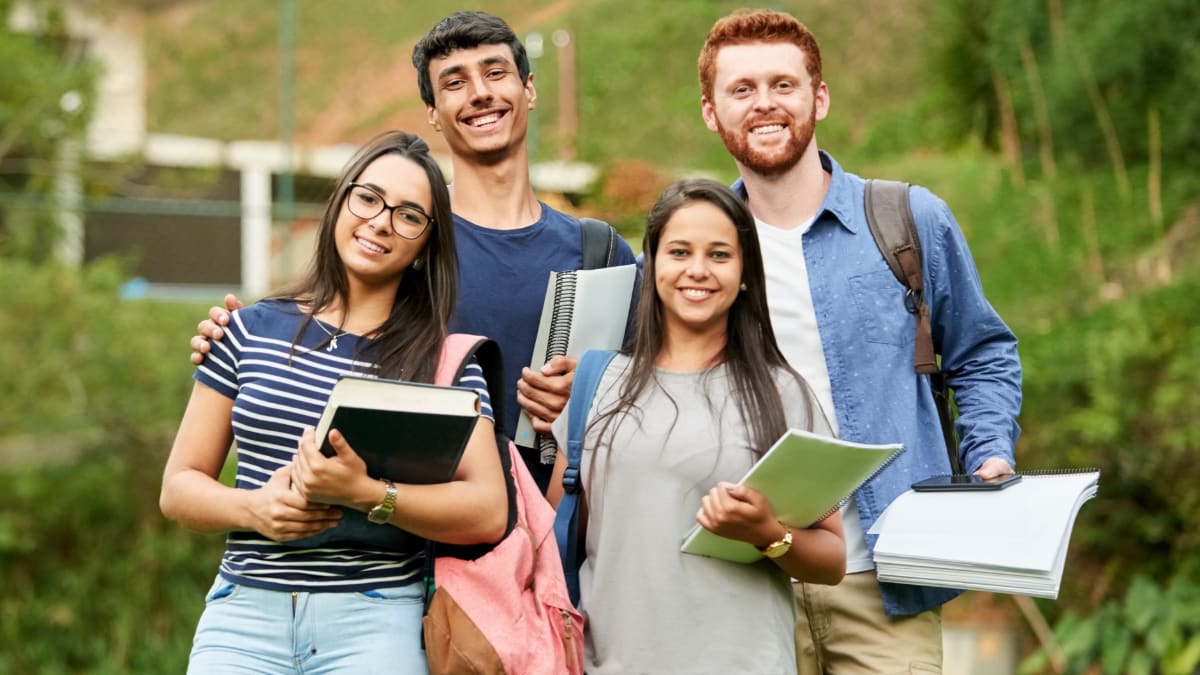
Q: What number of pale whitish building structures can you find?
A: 1